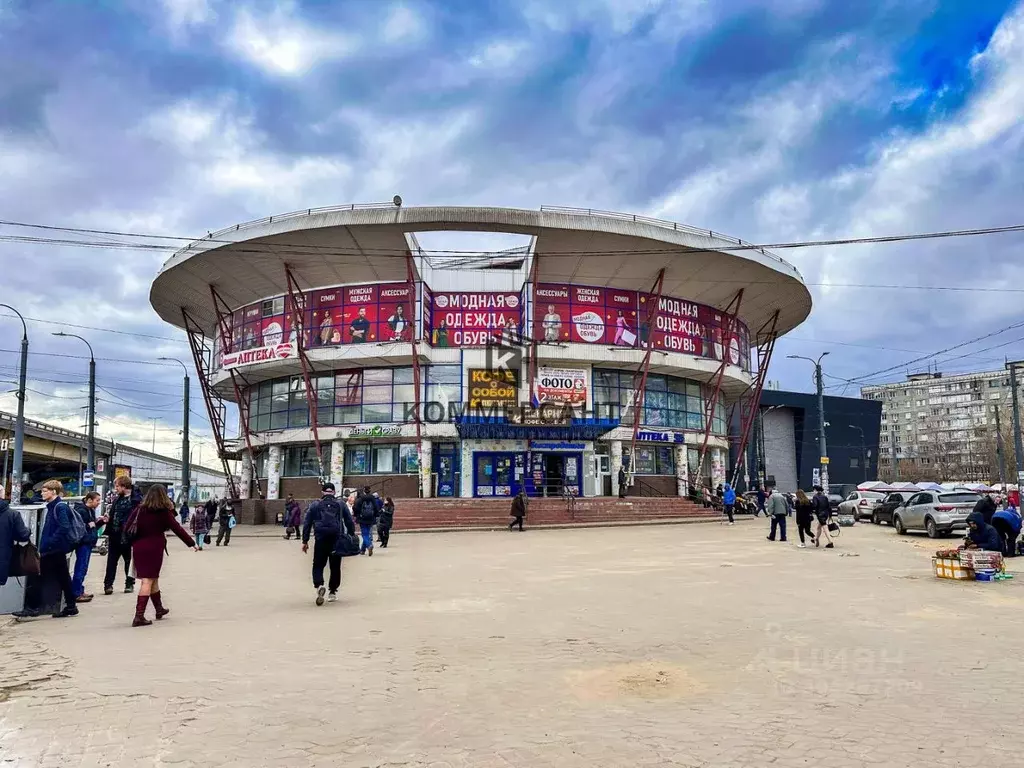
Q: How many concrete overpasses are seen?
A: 1